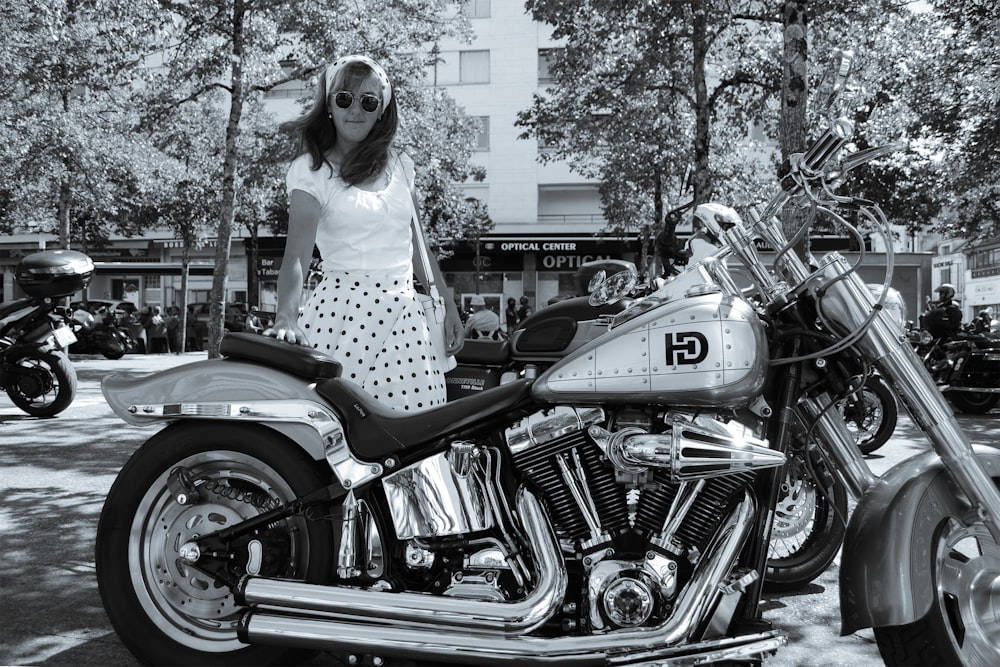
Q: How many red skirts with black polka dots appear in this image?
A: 0